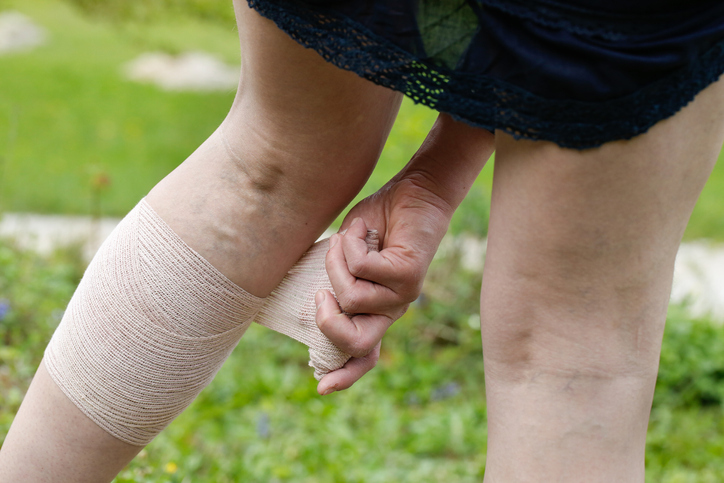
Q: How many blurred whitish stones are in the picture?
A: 2